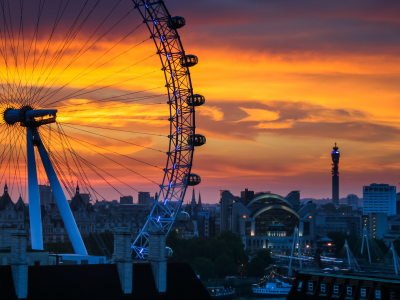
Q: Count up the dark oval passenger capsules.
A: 5